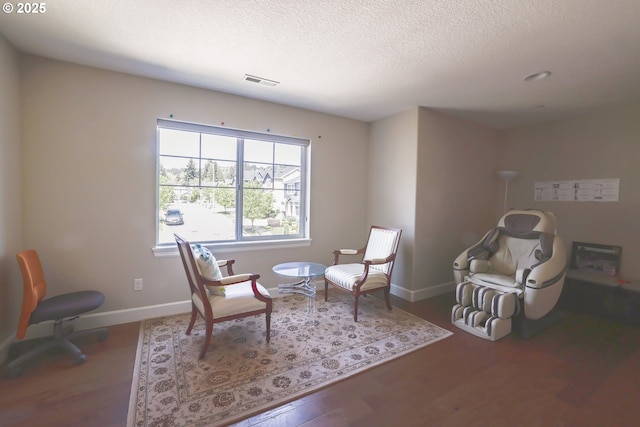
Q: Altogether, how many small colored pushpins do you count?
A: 5